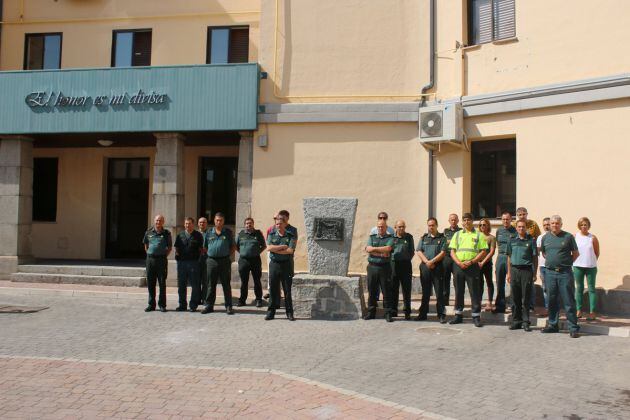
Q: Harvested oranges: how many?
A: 0